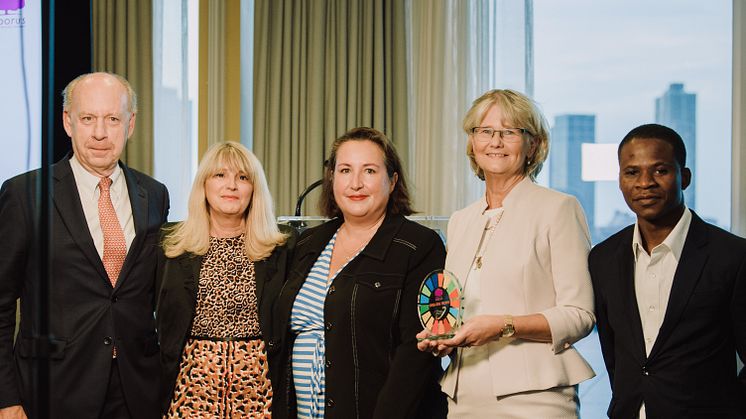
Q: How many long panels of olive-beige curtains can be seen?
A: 2